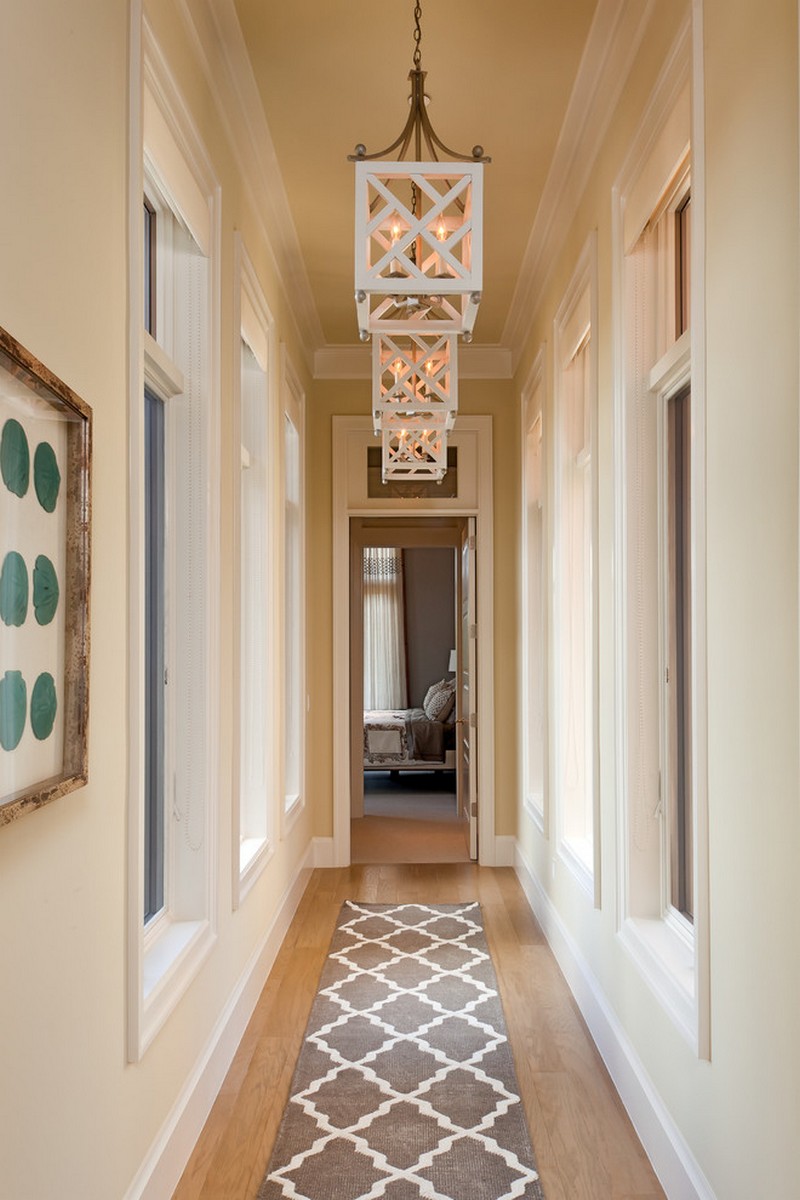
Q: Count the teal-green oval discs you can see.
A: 6